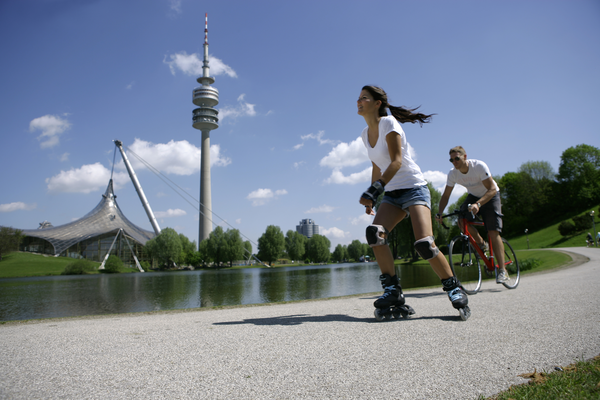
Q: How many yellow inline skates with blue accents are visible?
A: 0